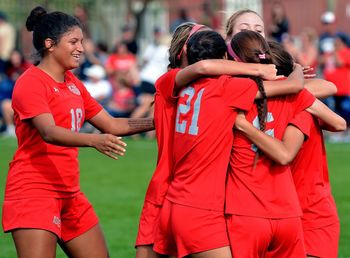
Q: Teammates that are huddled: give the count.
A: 5